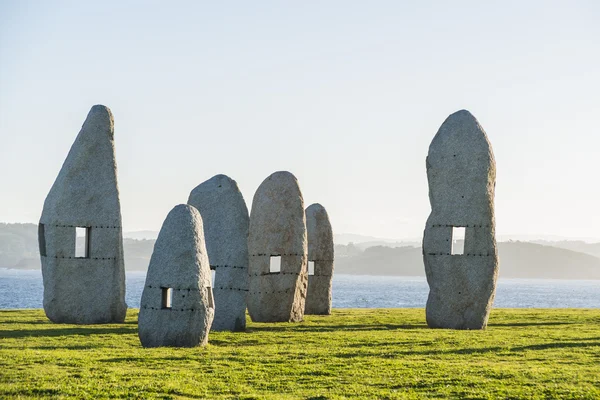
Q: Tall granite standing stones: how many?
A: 6